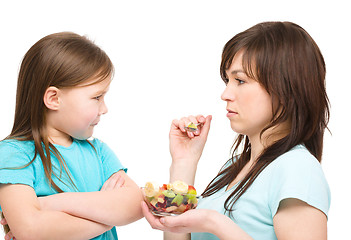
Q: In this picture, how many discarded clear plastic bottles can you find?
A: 0